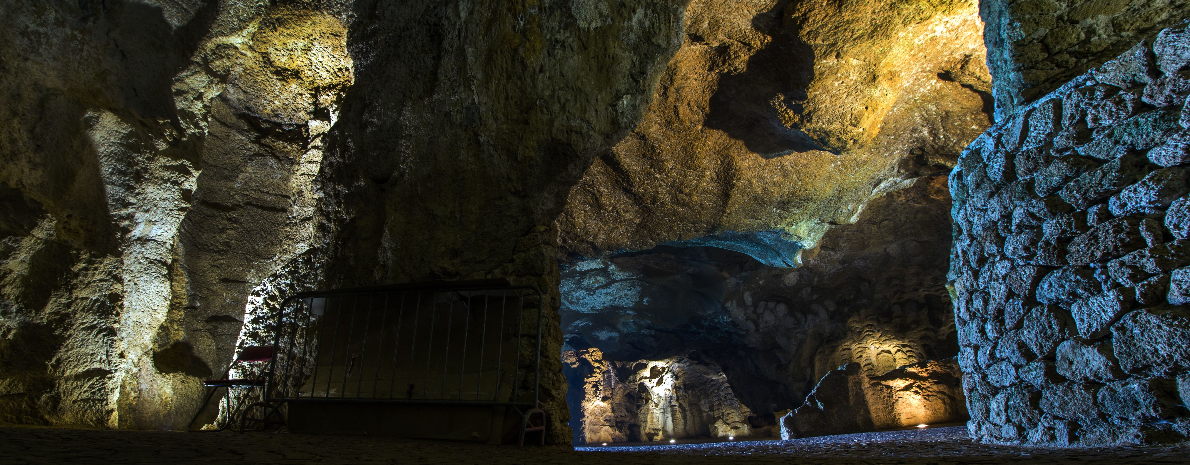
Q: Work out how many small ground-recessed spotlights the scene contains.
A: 4